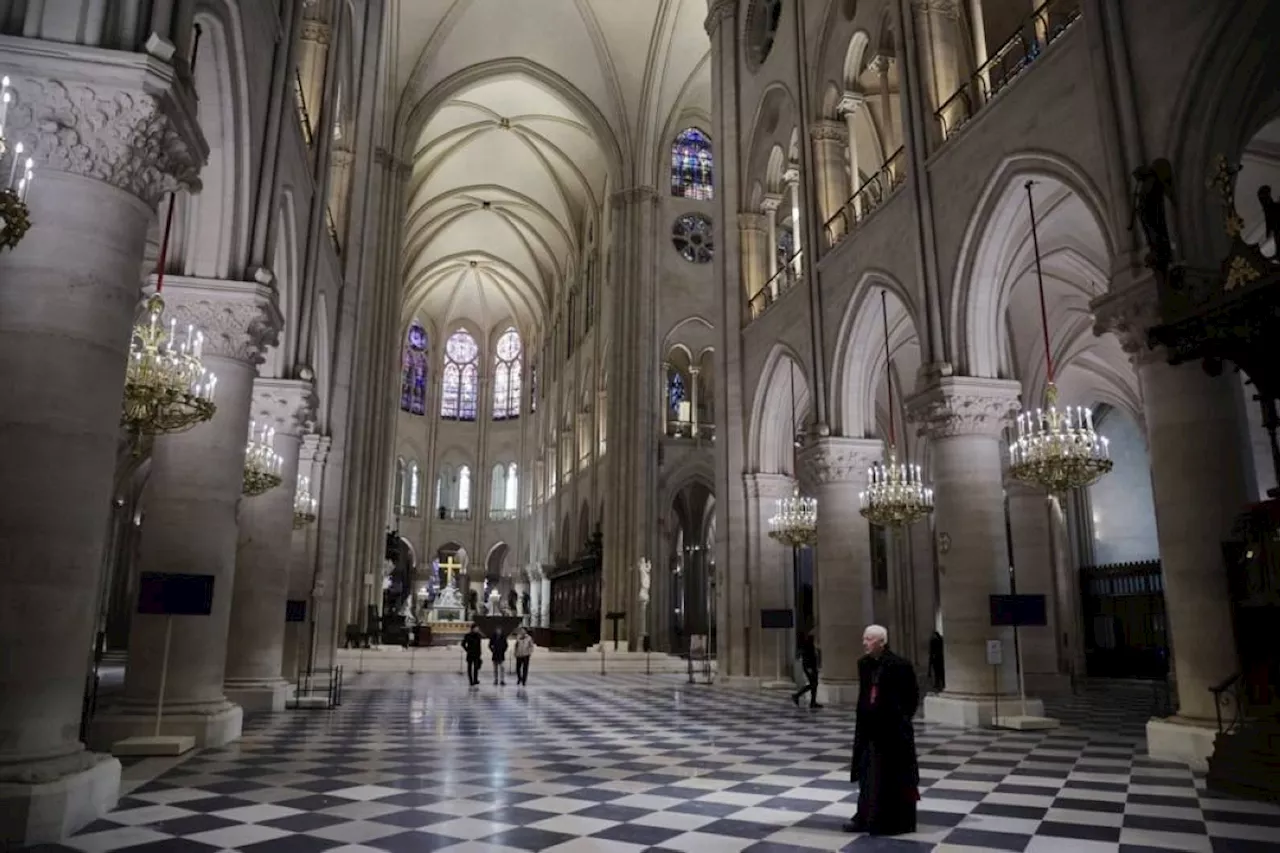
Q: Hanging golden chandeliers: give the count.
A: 7